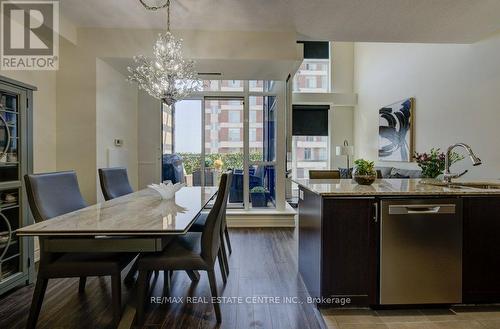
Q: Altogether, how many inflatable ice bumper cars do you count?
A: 0